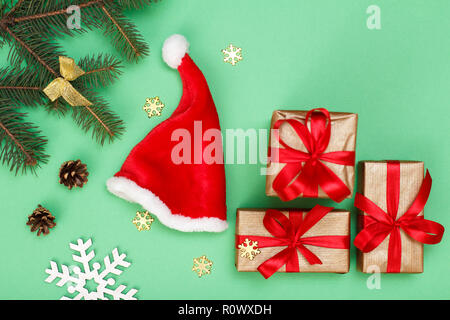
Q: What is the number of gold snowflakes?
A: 5